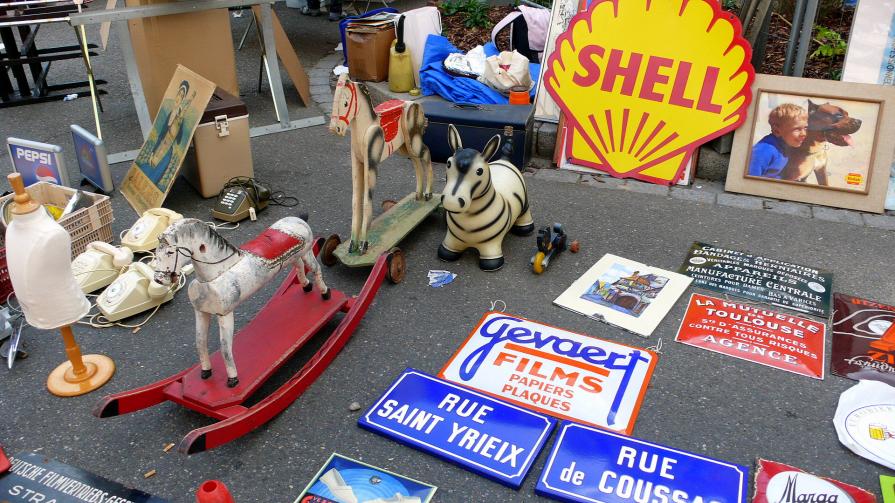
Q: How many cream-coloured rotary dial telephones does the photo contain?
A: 3